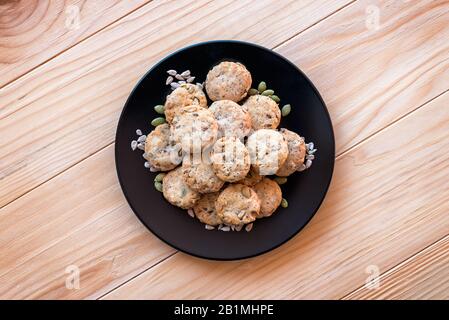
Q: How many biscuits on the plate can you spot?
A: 15